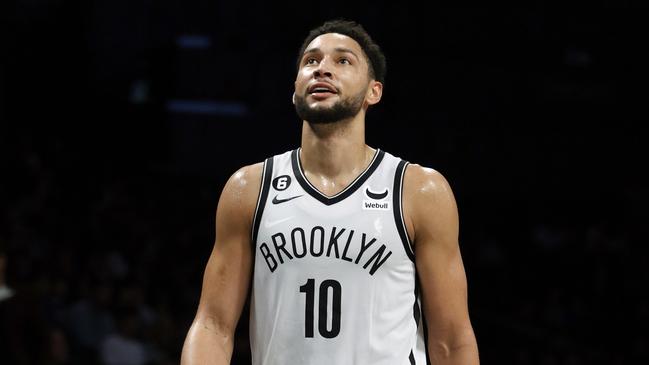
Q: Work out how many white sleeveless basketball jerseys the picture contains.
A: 1